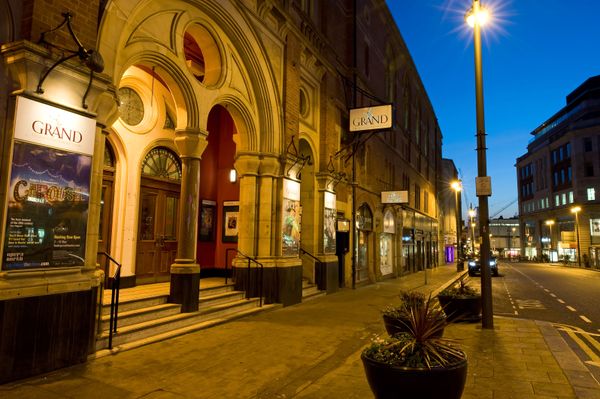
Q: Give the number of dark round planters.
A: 3